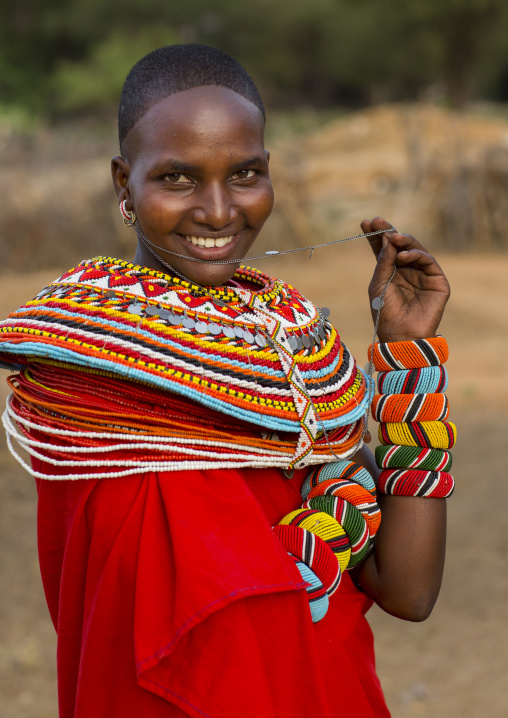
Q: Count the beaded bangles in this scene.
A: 12